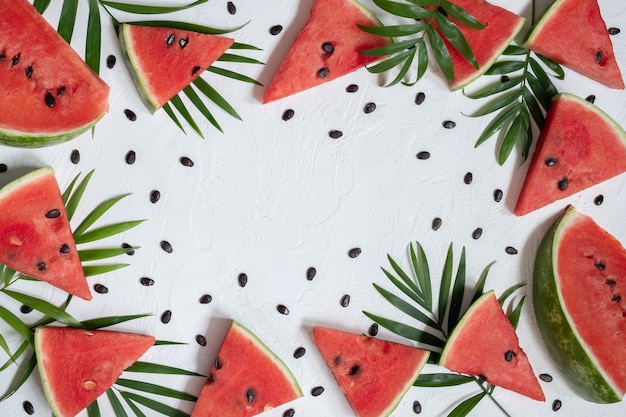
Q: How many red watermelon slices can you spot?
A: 12